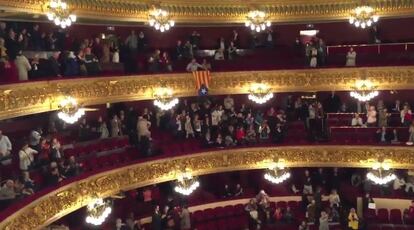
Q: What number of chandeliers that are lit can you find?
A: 12